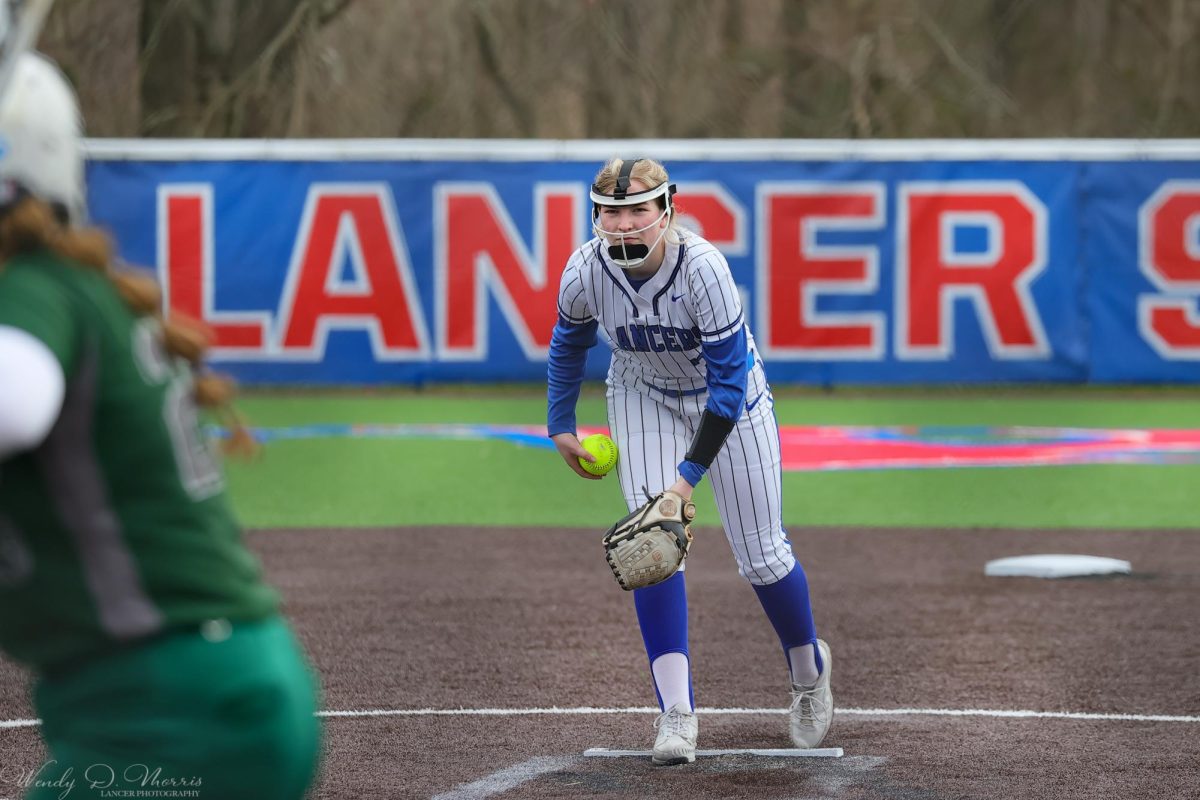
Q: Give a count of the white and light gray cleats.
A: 2